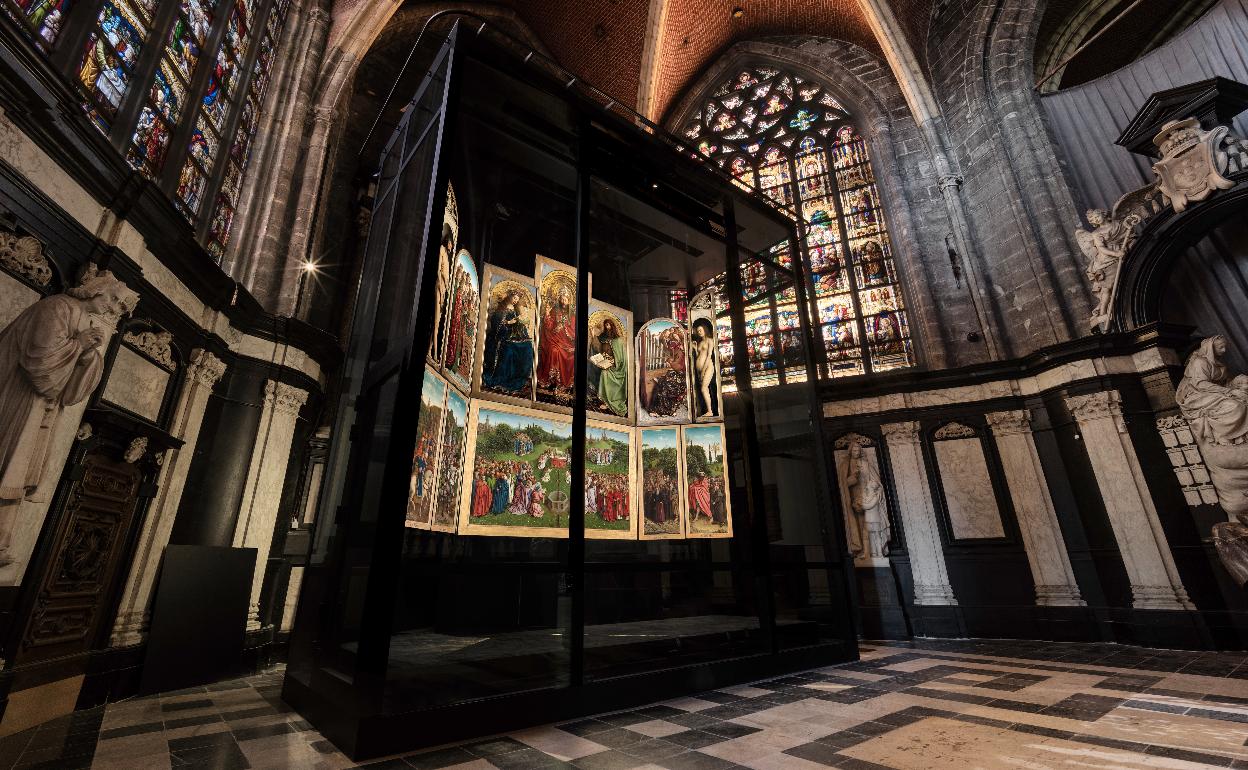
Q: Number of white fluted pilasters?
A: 5